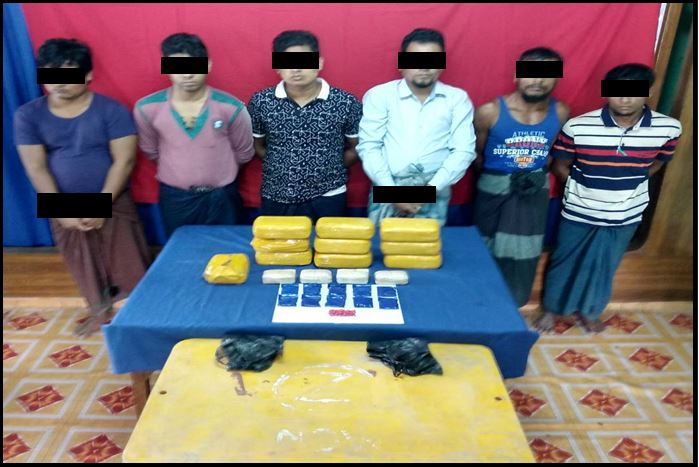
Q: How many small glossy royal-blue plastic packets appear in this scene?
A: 10